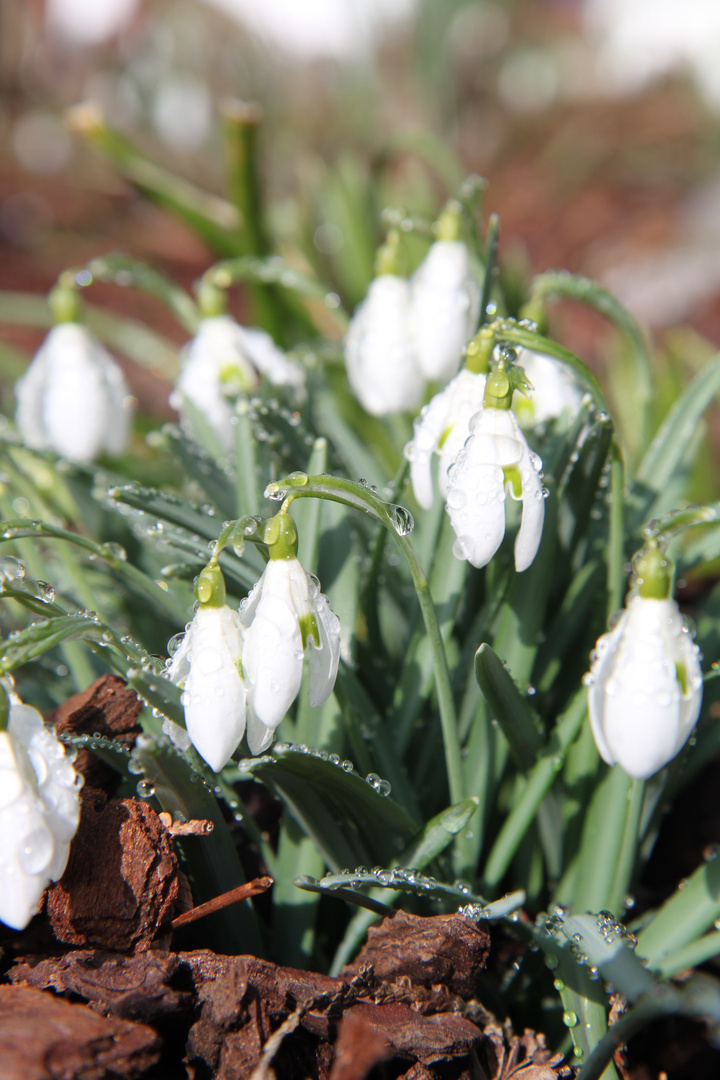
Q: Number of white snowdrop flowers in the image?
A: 11